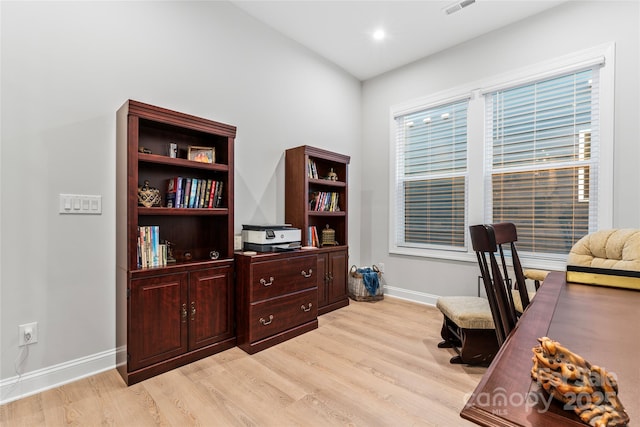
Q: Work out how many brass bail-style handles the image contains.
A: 4